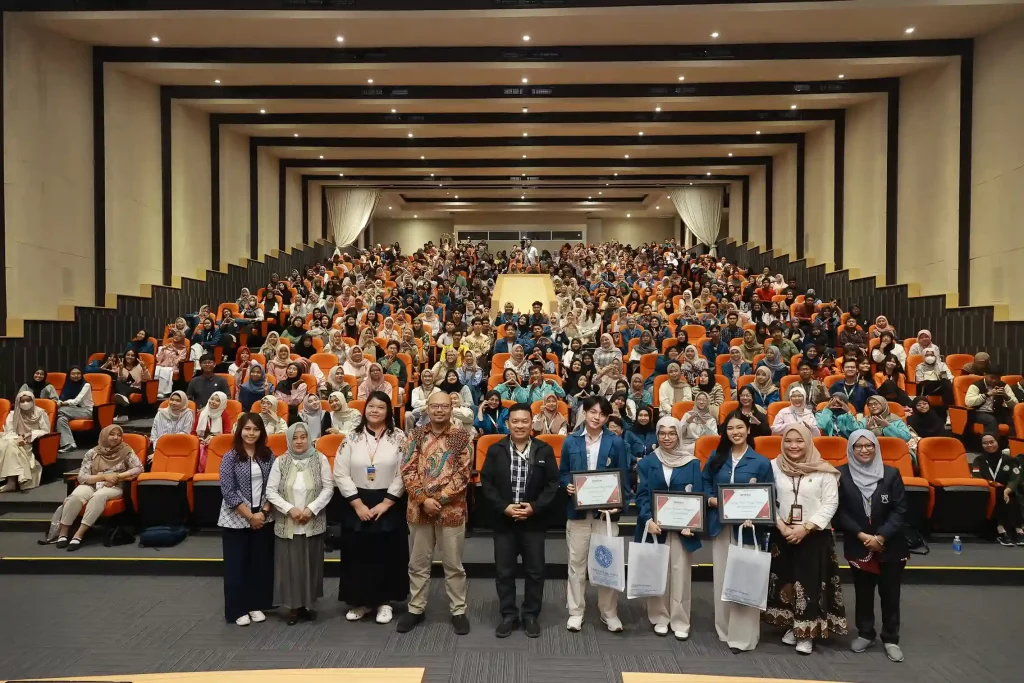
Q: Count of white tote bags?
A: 3